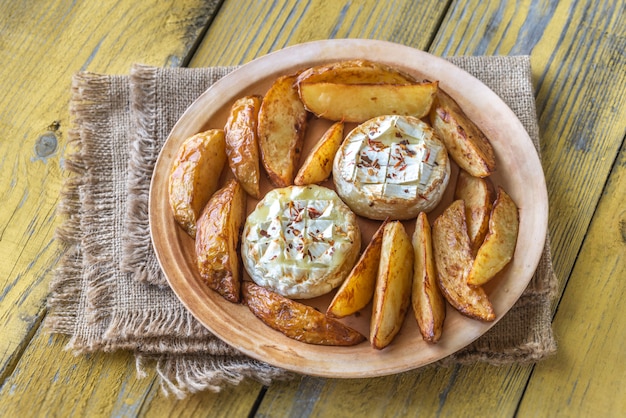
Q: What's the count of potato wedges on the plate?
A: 15